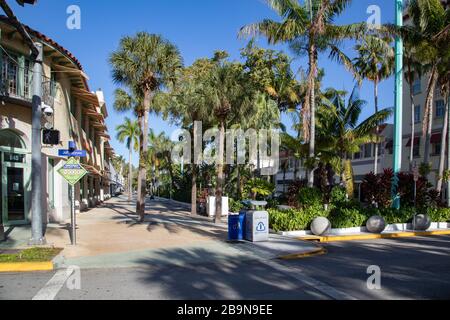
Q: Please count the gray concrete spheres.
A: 3